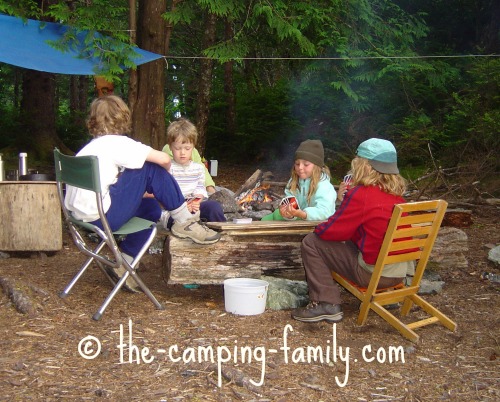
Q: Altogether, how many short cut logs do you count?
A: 1